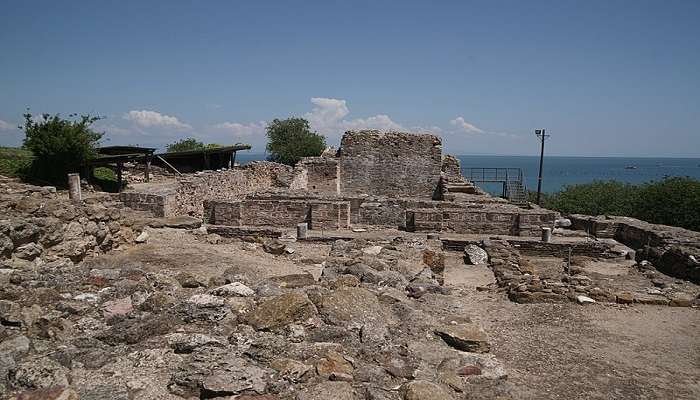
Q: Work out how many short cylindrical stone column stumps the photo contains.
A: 3